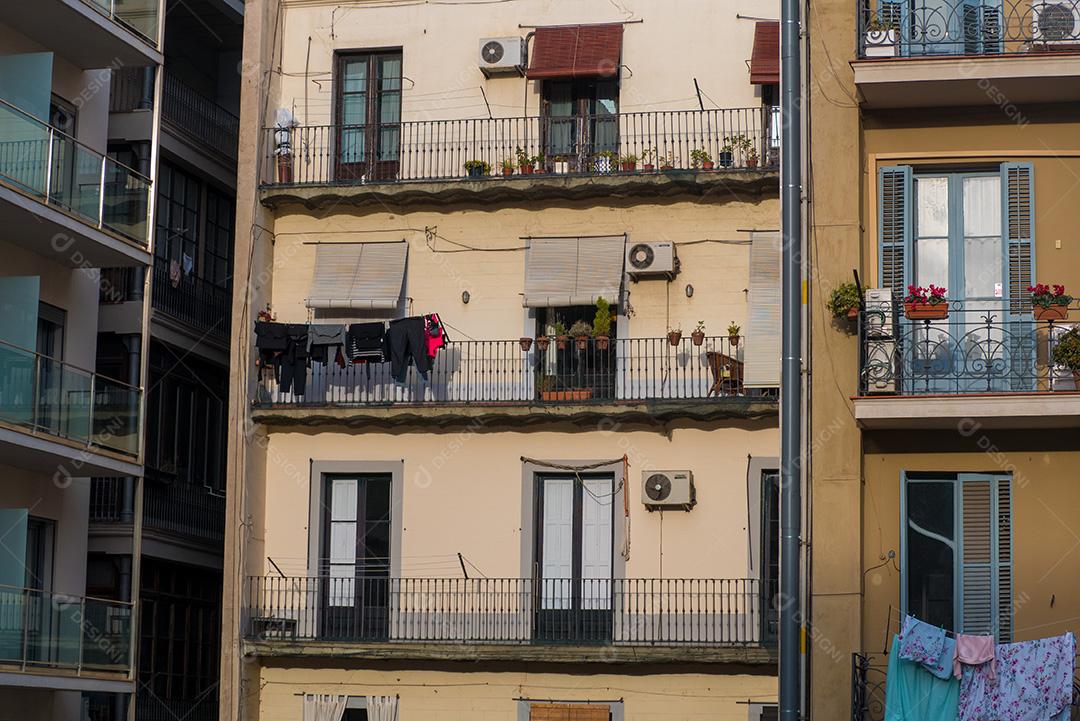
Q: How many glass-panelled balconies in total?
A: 4